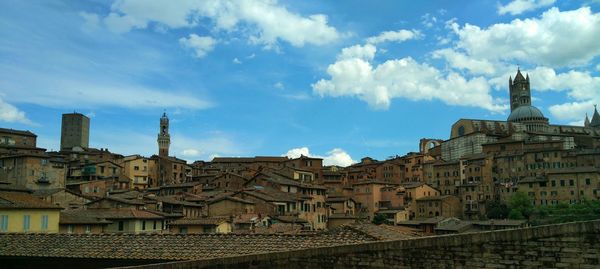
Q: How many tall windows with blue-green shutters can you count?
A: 3